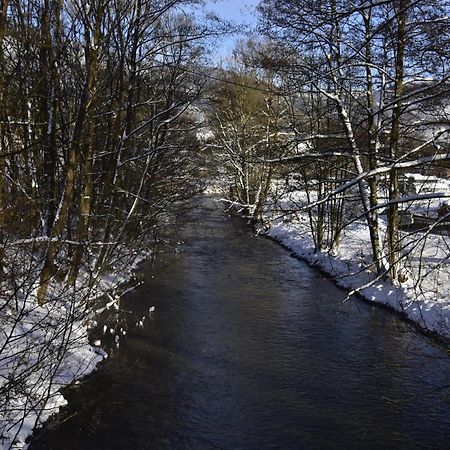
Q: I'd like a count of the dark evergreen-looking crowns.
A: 0